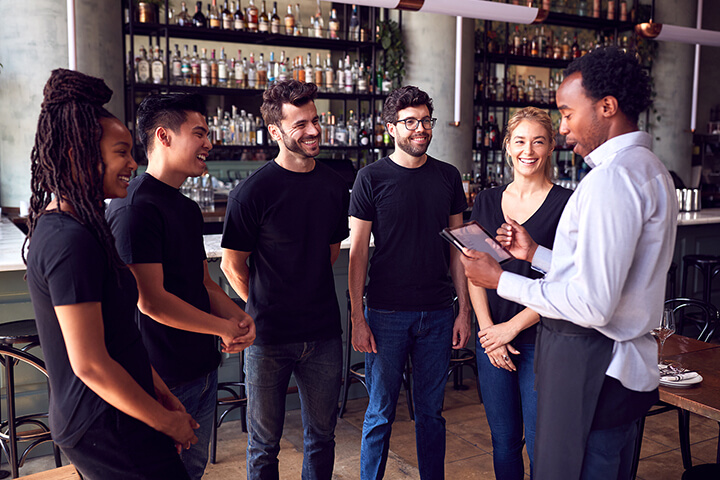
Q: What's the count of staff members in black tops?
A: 5